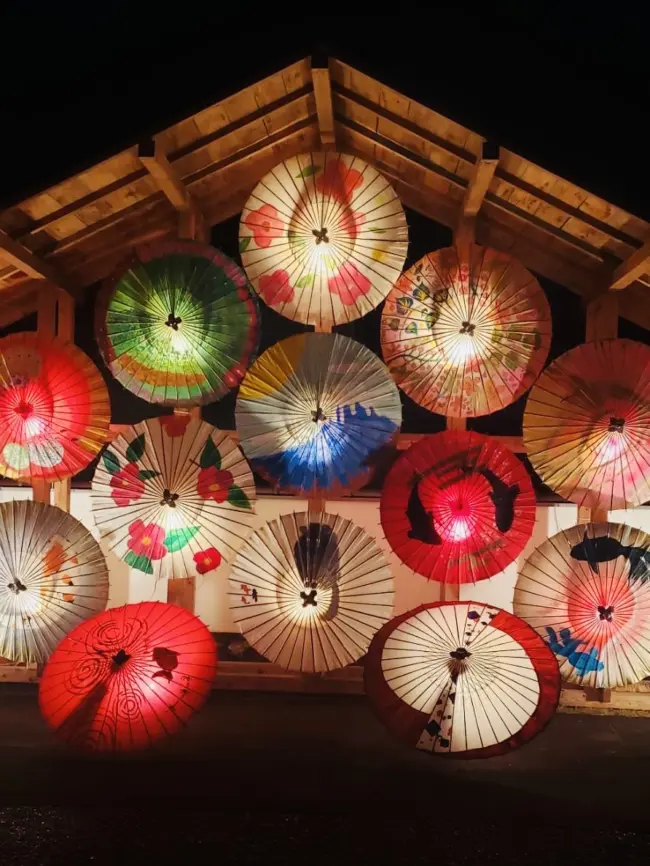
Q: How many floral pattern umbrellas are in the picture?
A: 3